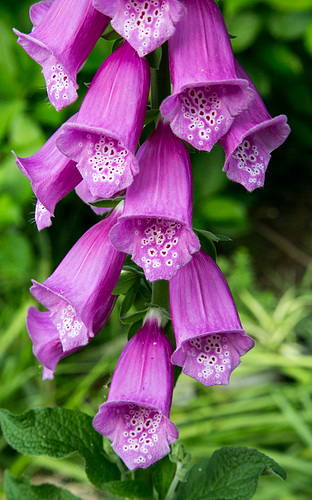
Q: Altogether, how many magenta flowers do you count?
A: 11